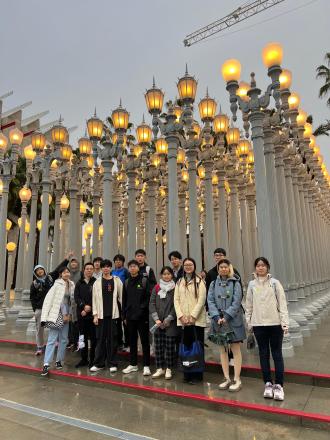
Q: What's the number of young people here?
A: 15